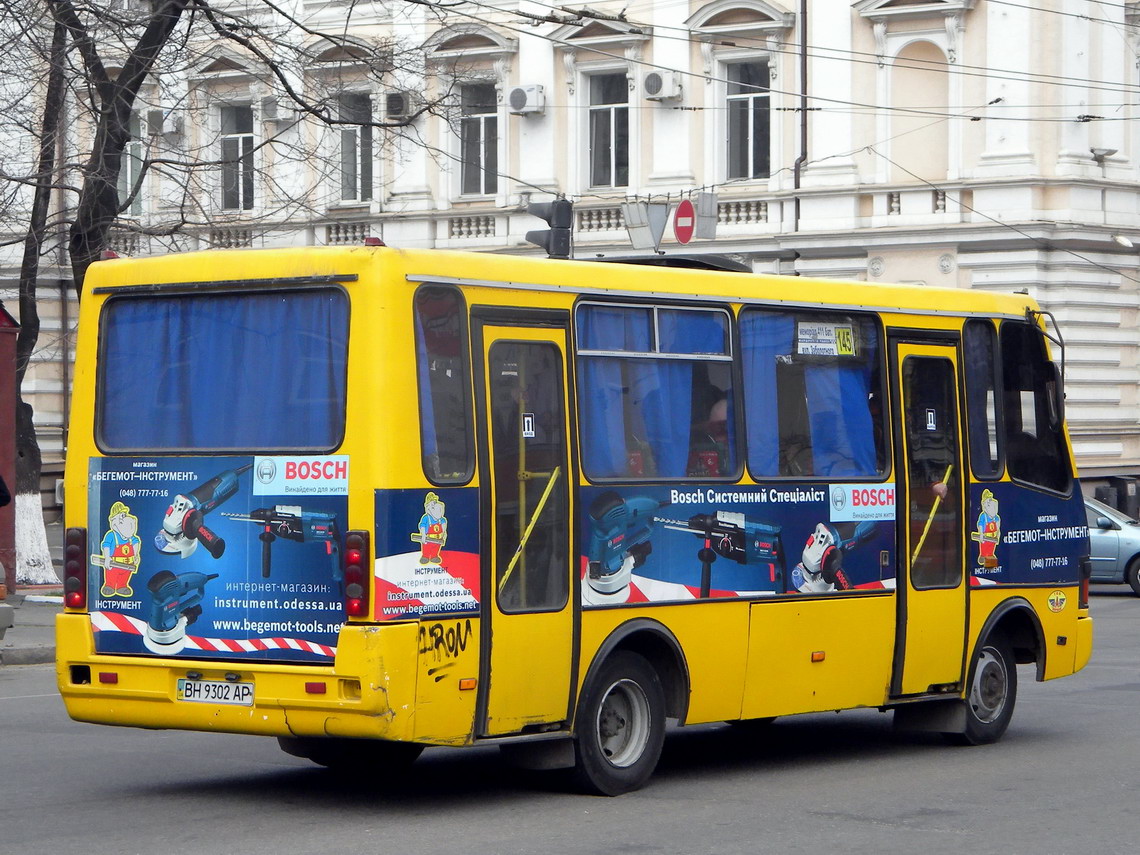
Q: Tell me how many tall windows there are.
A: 6